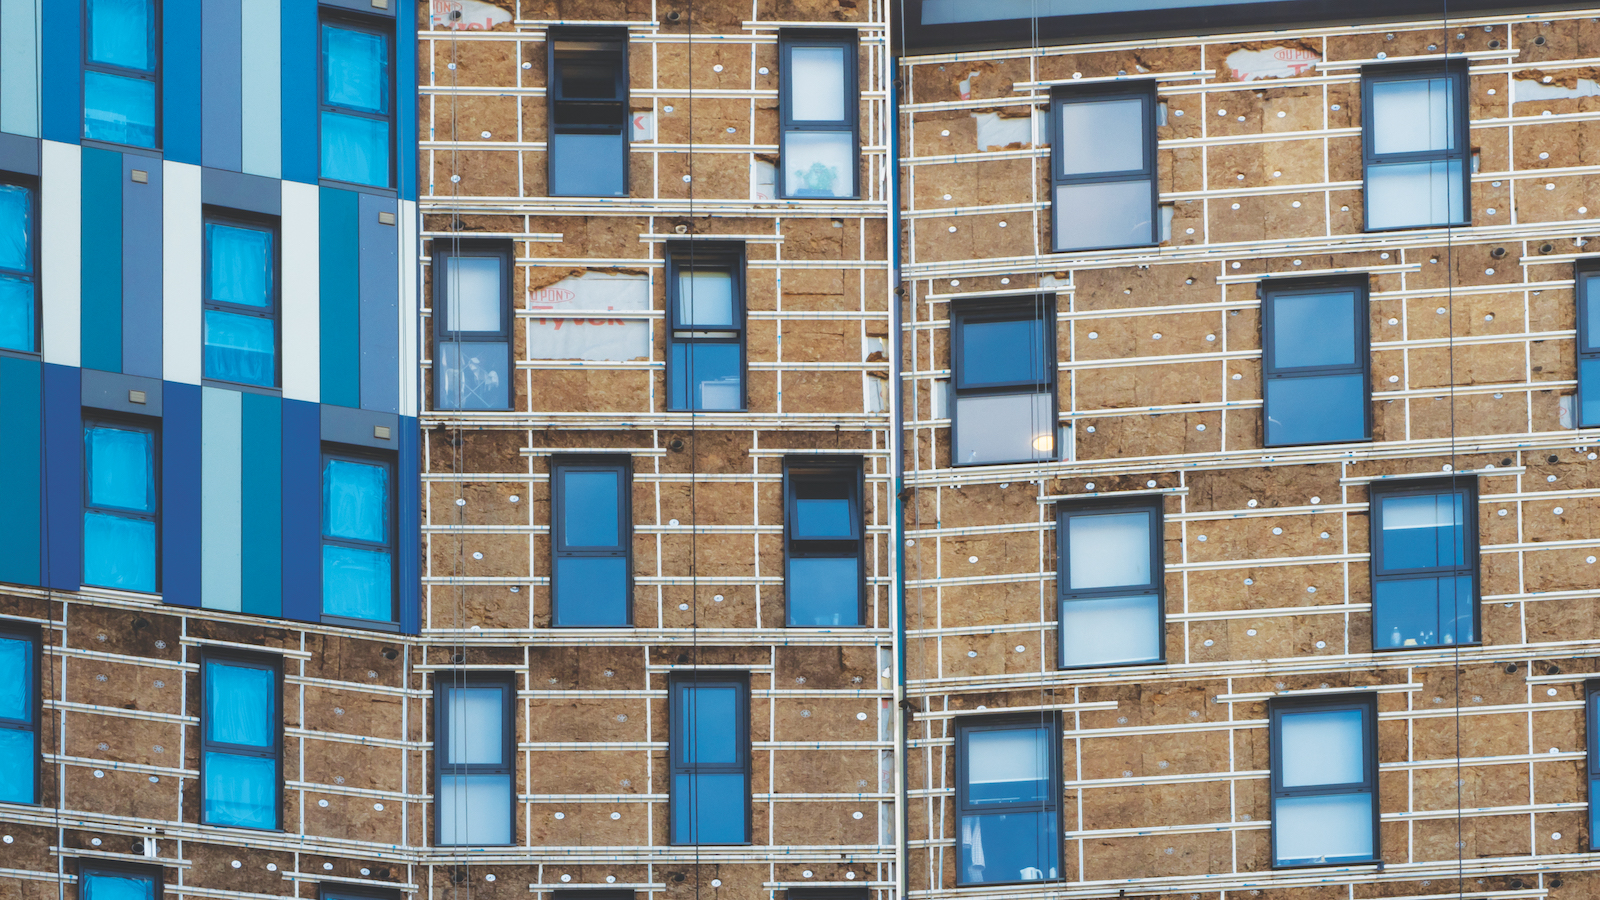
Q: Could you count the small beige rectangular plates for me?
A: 5